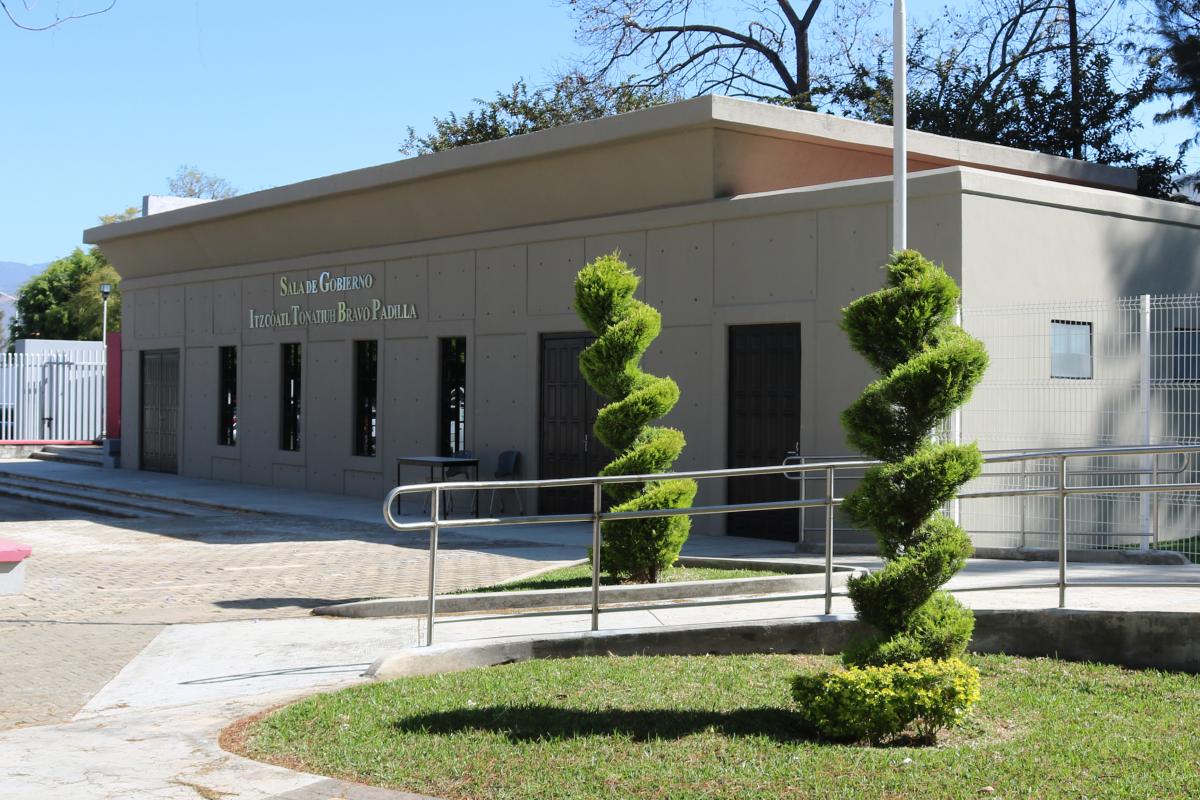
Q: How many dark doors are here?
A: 3